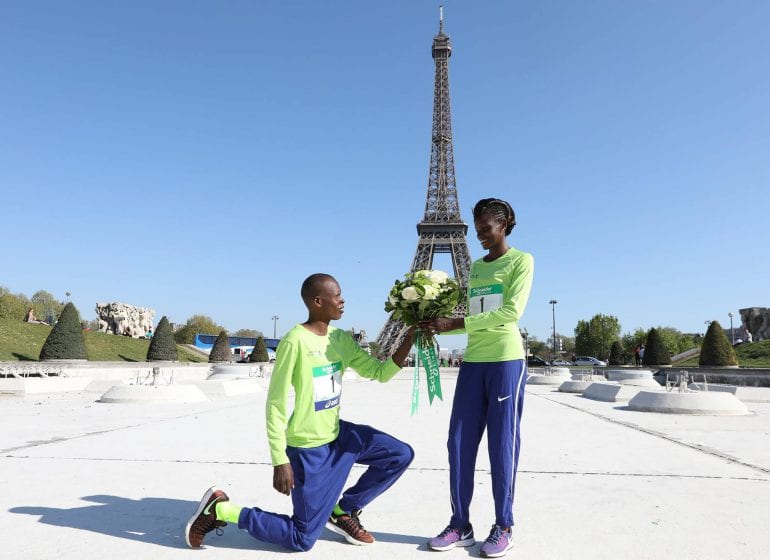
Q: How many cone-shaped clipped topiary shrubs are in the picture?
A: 7